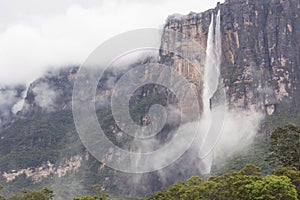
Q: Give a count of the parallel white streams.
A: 2